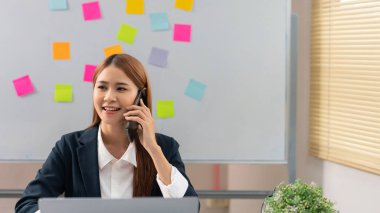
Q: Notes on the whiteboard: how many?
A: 15